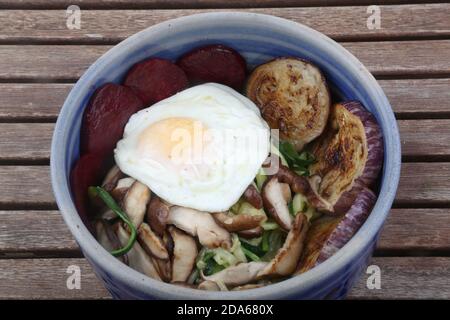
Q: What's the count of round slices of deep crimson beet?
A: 4